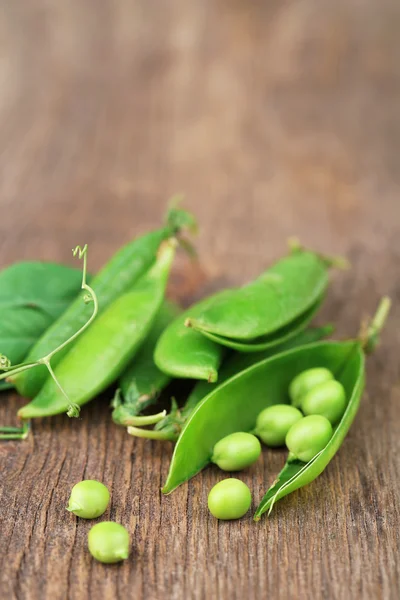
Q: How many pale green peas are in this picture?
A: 8